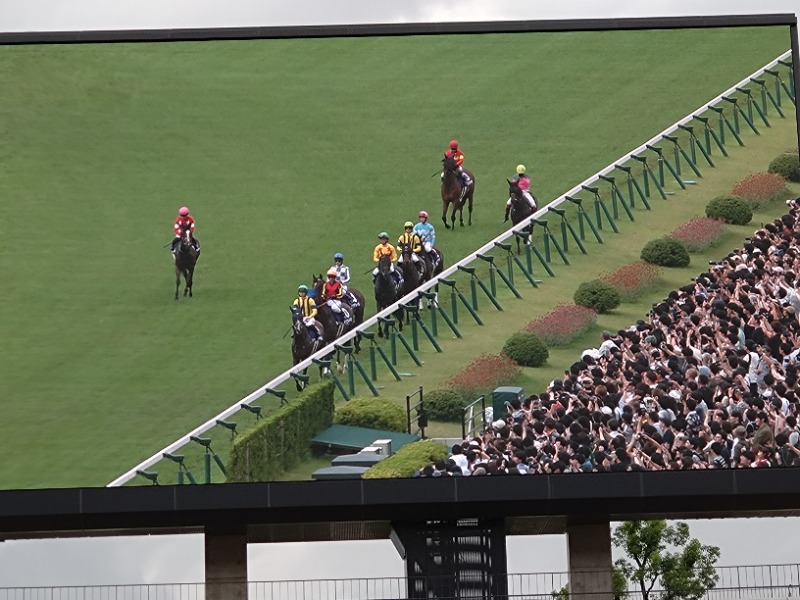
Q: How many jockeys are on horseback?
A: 9